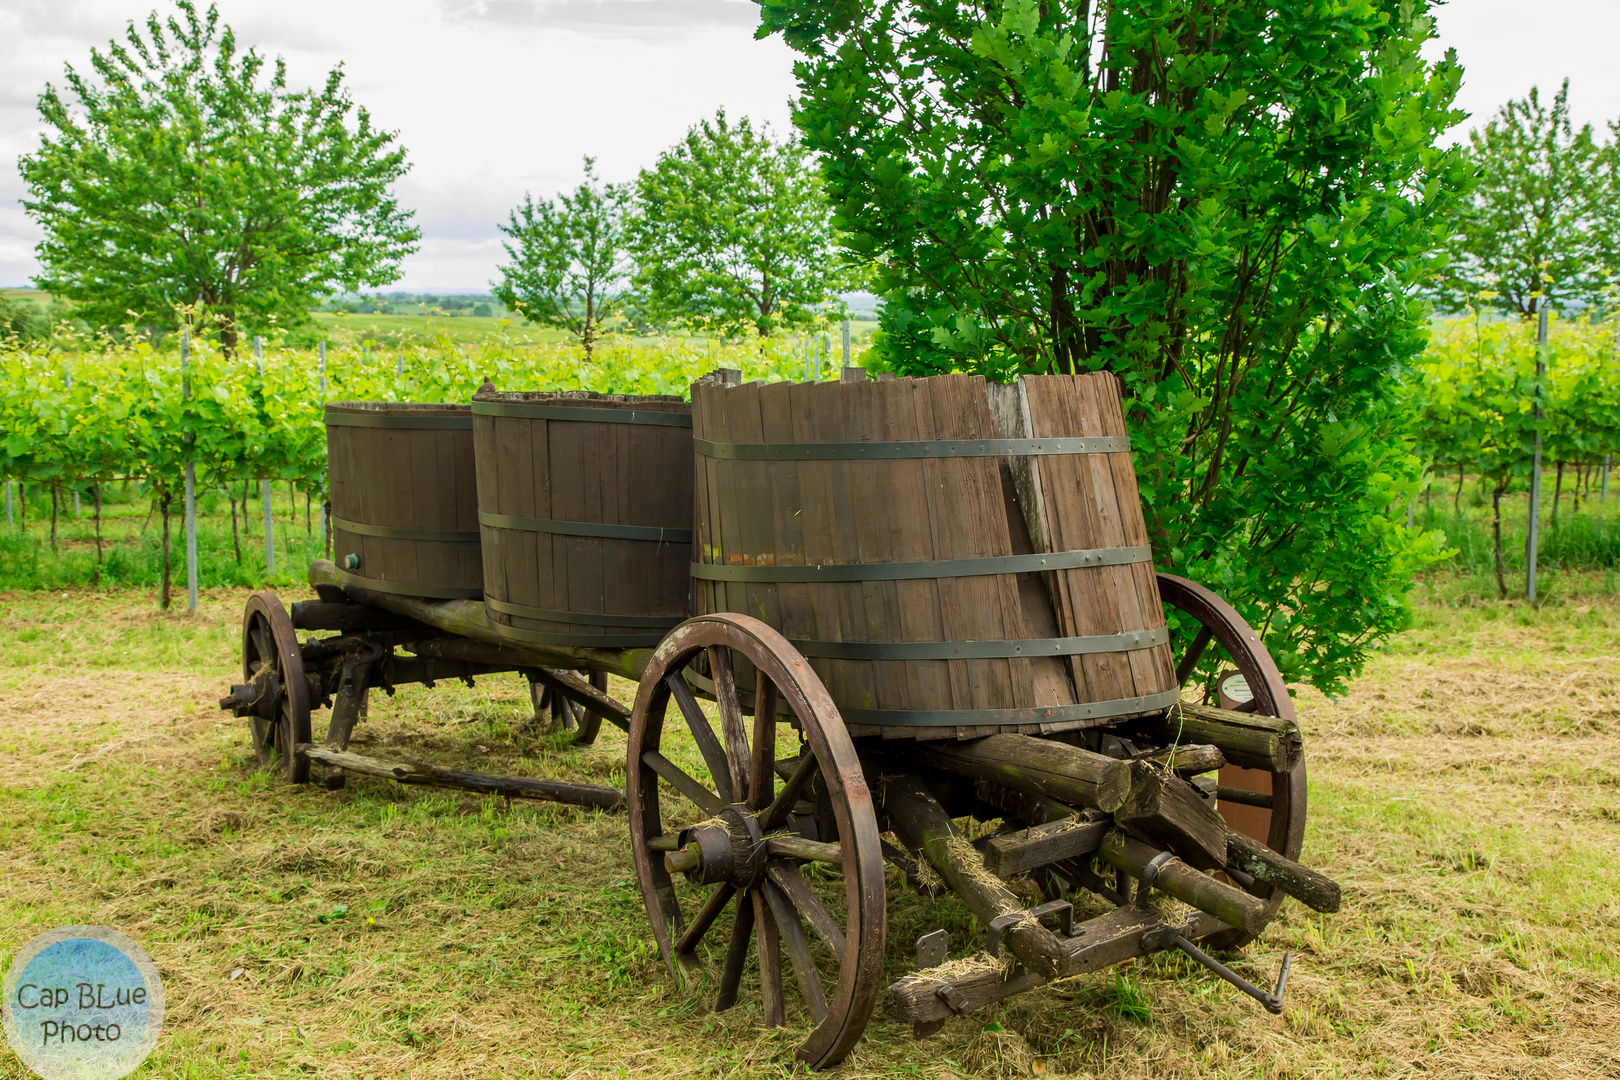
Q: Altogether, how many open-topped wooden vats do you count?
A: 3